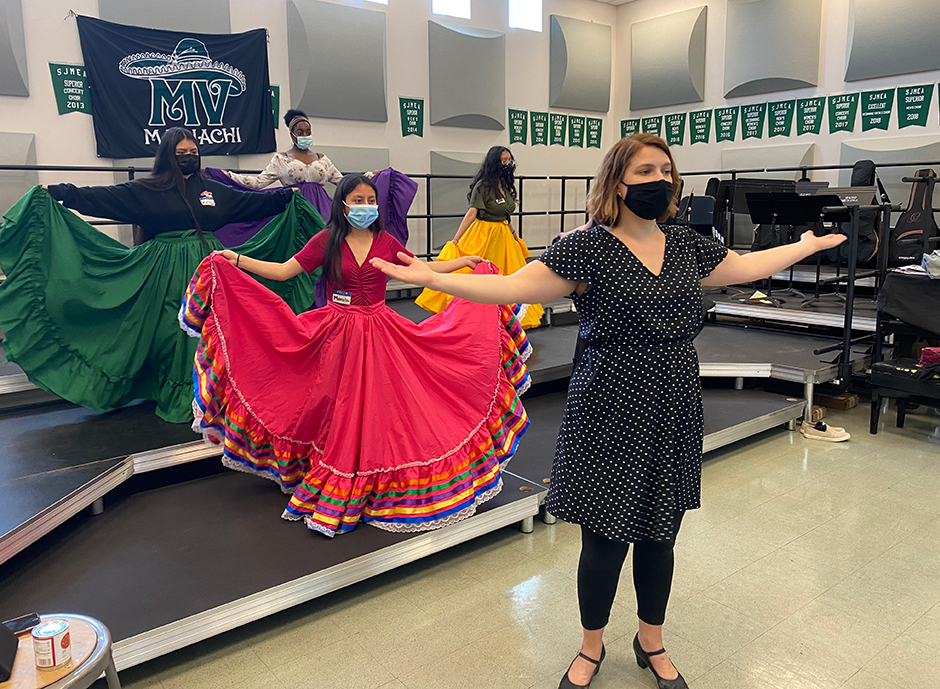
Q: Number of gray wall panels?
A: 14